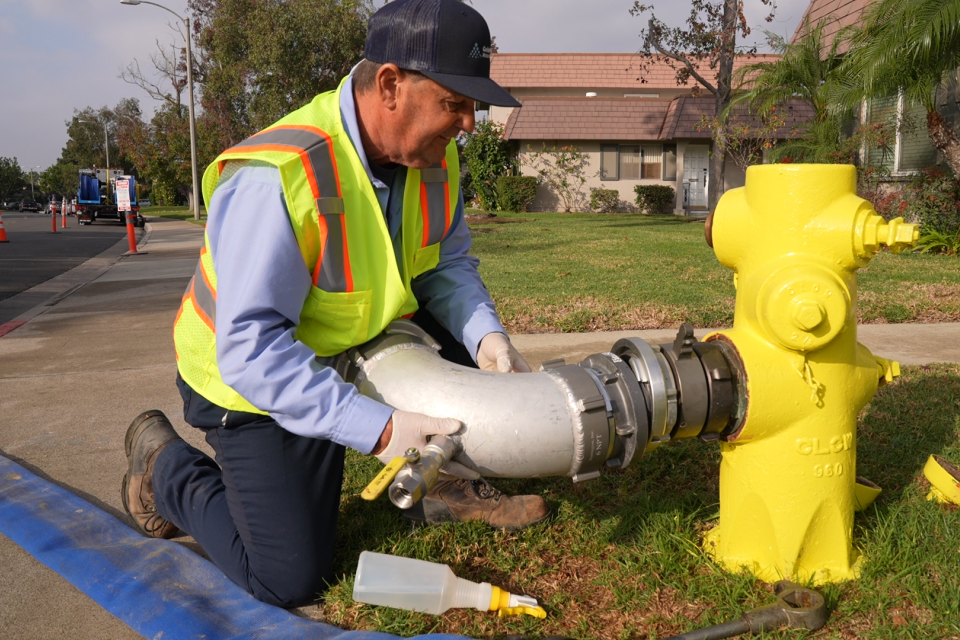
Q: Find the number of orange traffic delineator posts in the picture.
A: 3